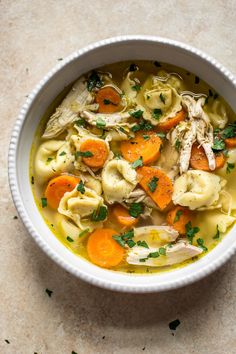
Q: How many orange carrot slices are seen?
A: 11